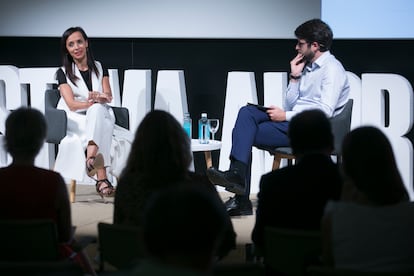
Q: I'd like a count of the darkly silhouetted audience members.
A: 5